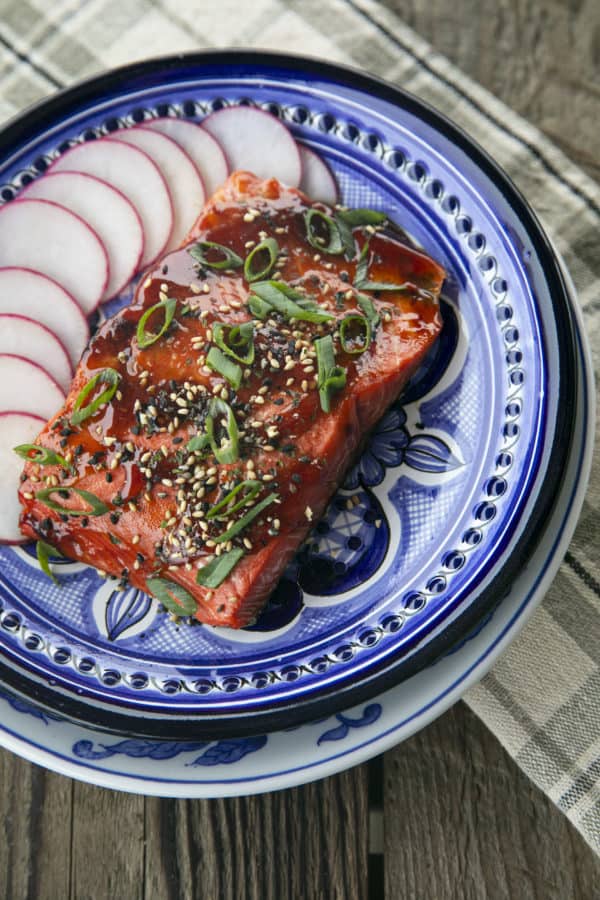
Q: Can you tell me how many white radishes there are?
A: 11